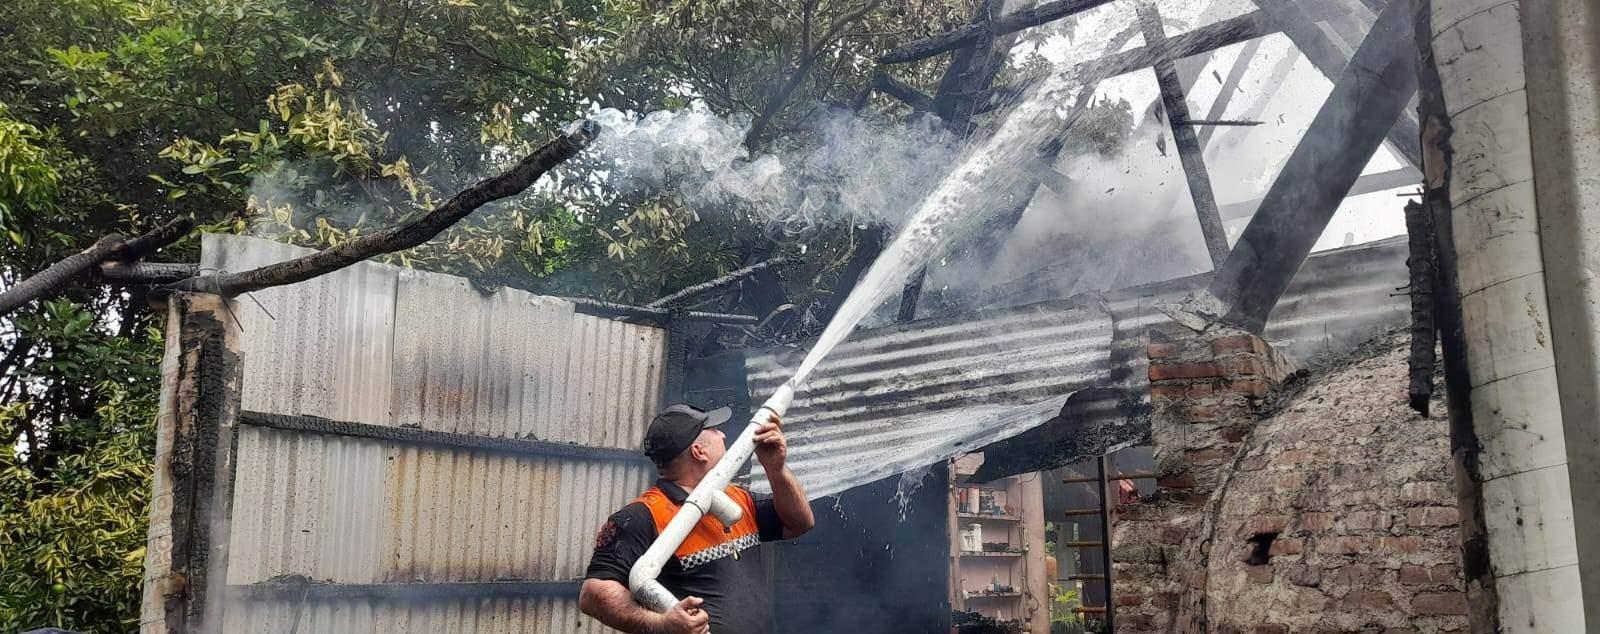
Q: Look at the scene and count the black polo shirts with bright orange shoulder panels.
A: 1